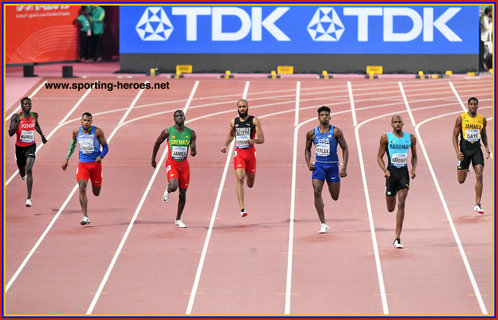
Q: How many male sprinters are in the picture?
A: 7